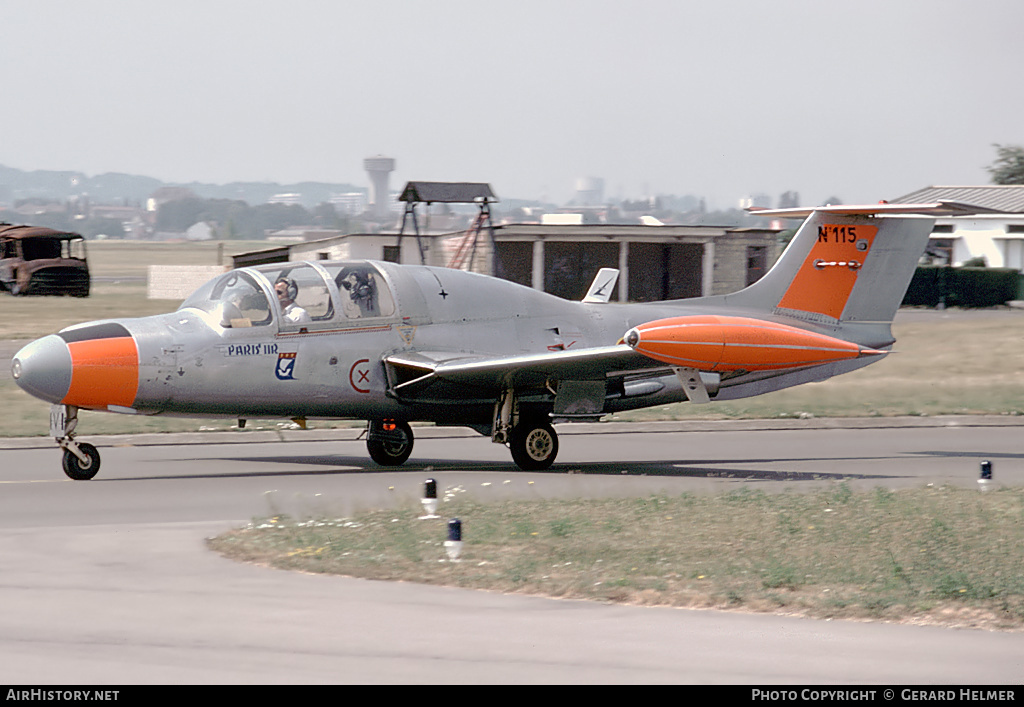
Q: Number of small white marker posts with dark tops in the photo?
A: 3